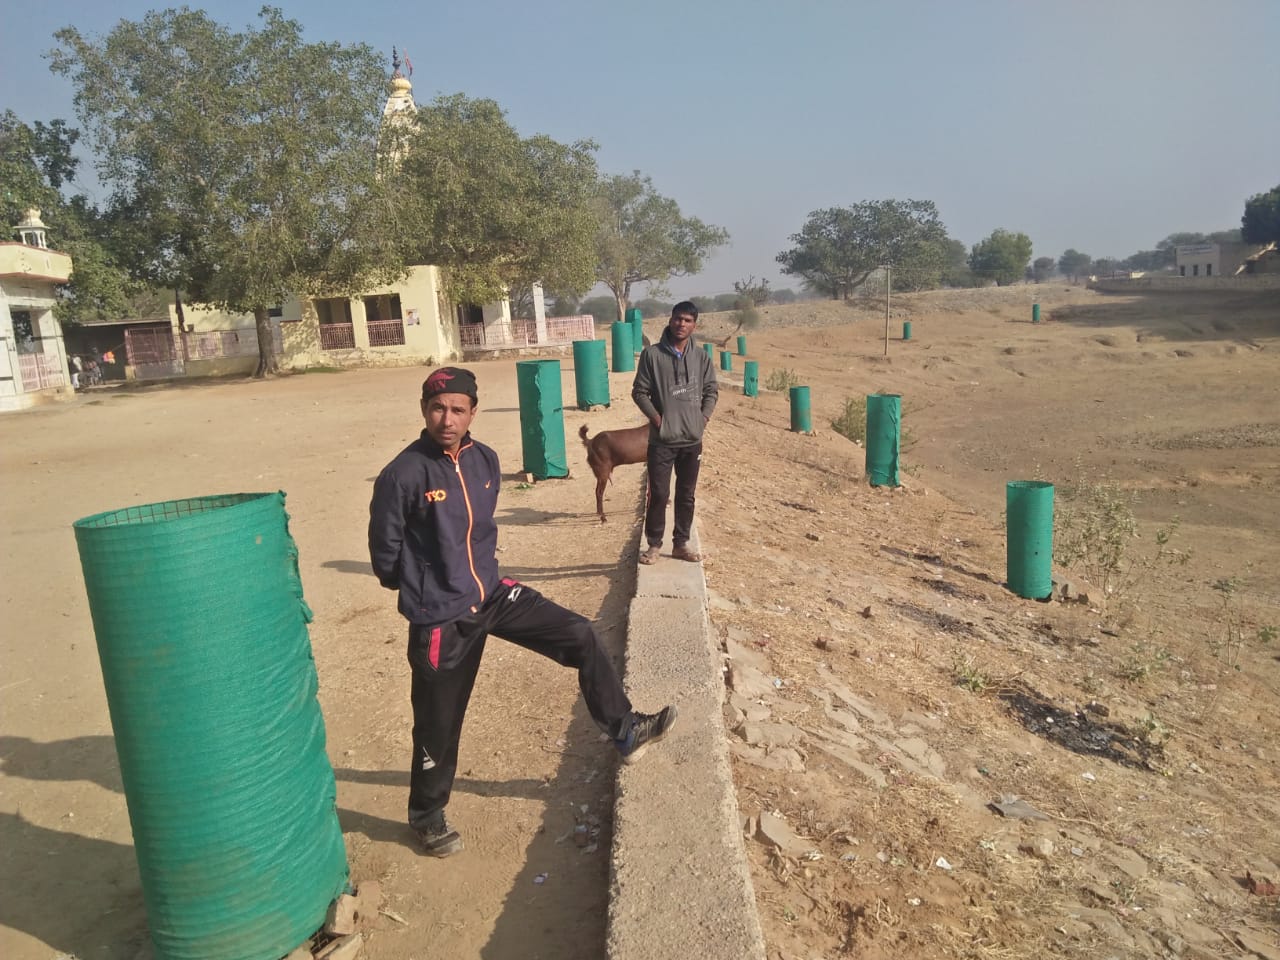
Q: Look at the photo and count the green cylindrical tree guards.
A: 14